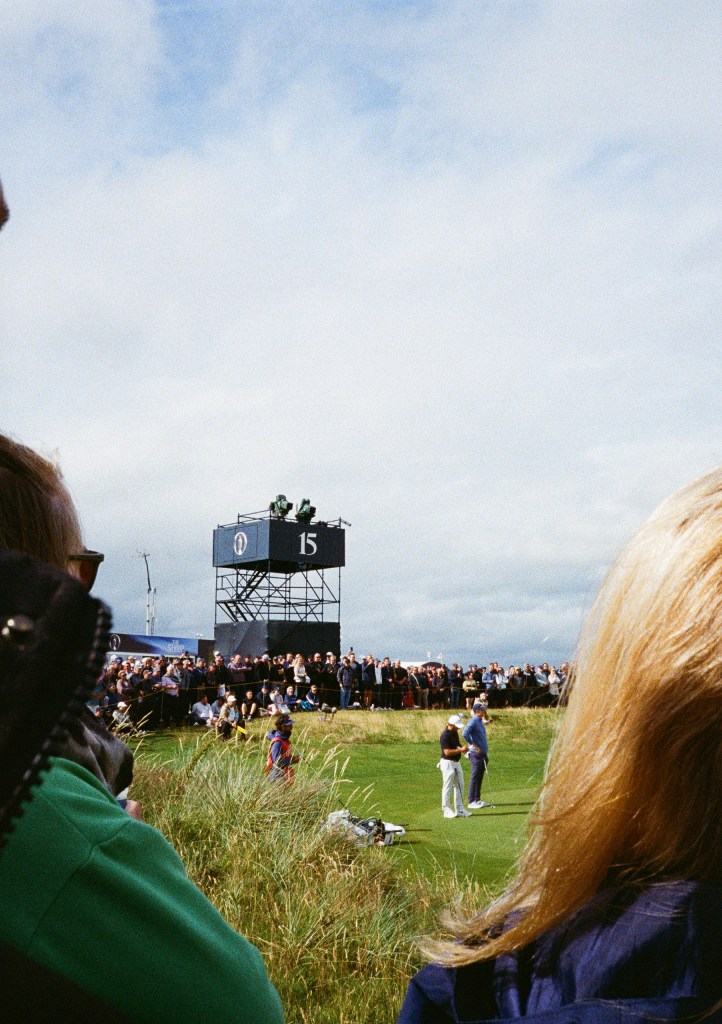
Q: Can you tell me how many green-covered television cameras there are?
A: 2